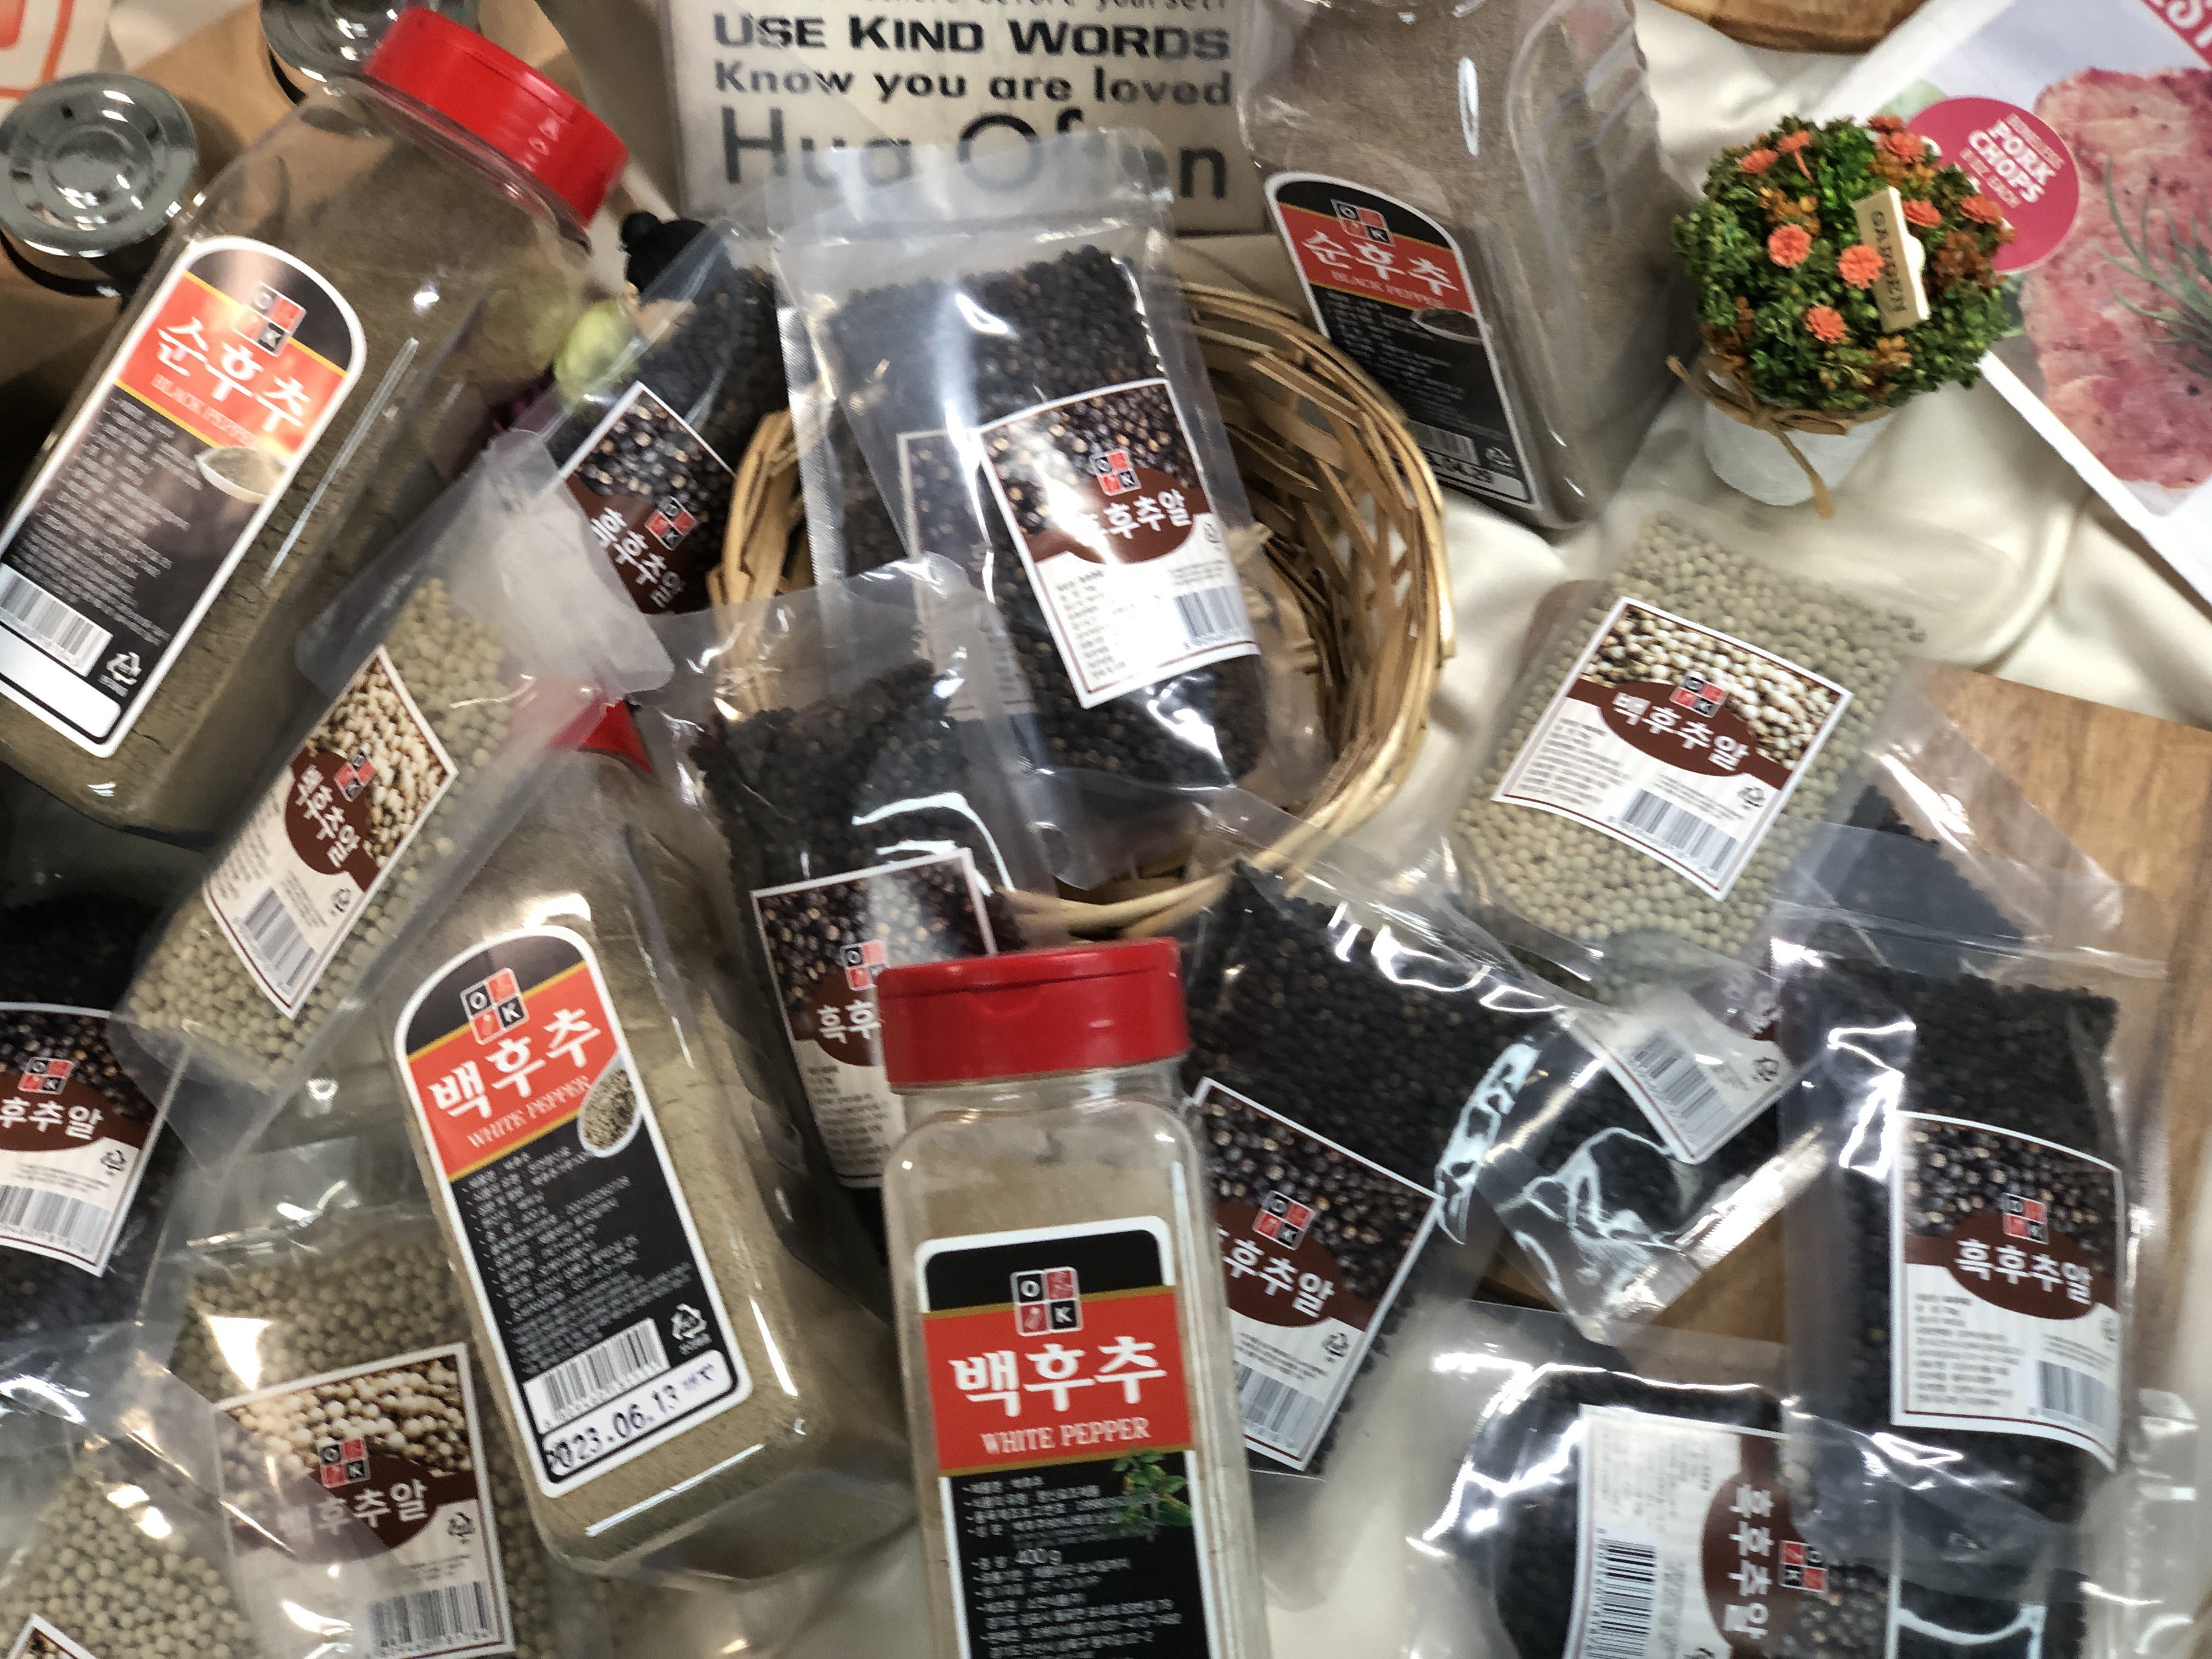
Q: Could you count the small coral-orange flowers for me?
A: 9